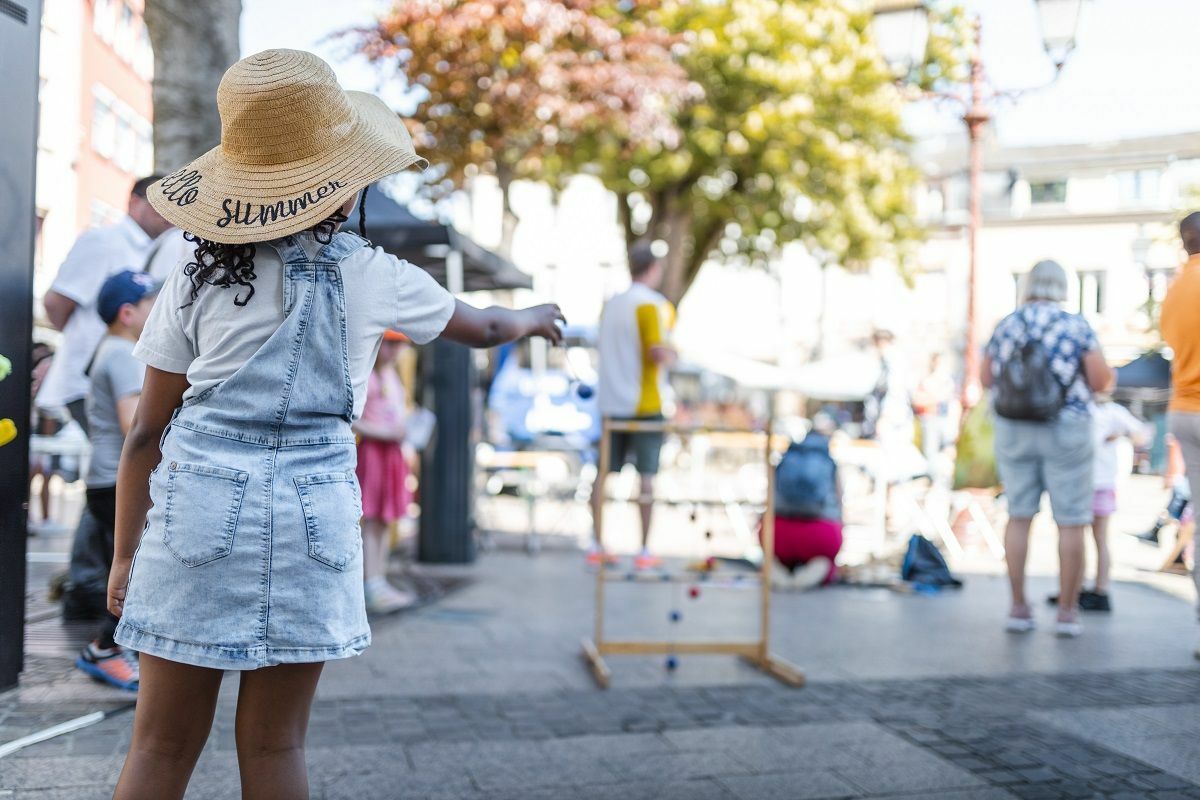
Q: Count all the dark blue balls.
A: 3